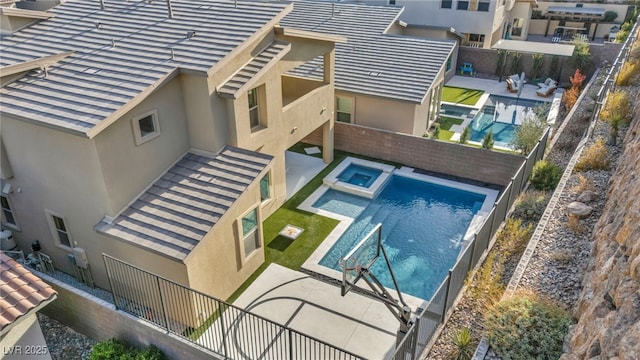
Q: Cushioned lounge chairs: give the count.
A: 2